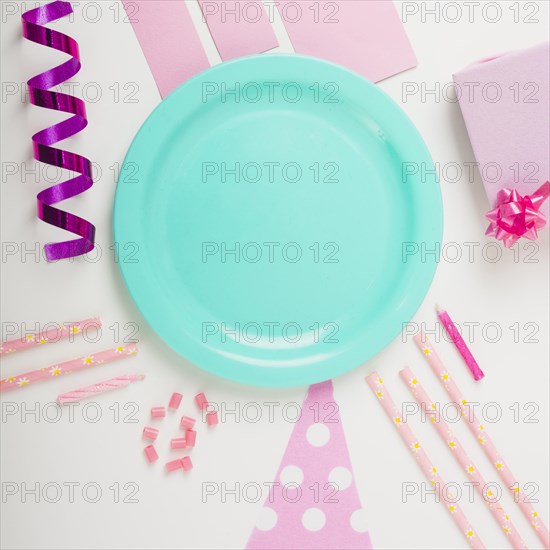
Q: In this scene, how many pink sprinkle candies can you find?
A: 11